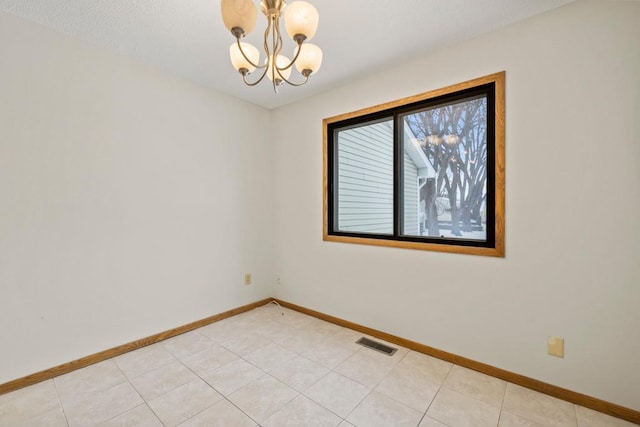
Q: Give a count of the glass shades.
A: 5